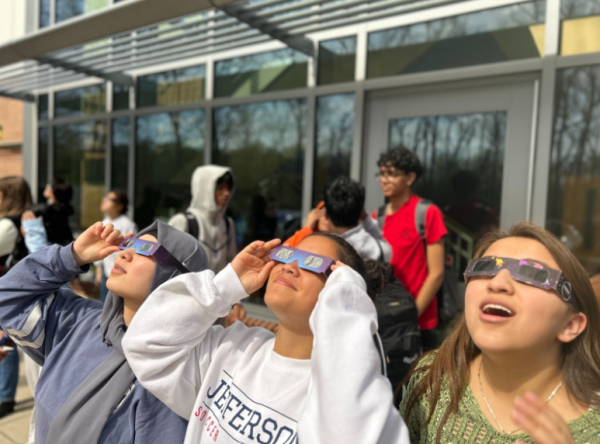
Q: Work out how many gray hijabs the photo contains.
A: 1